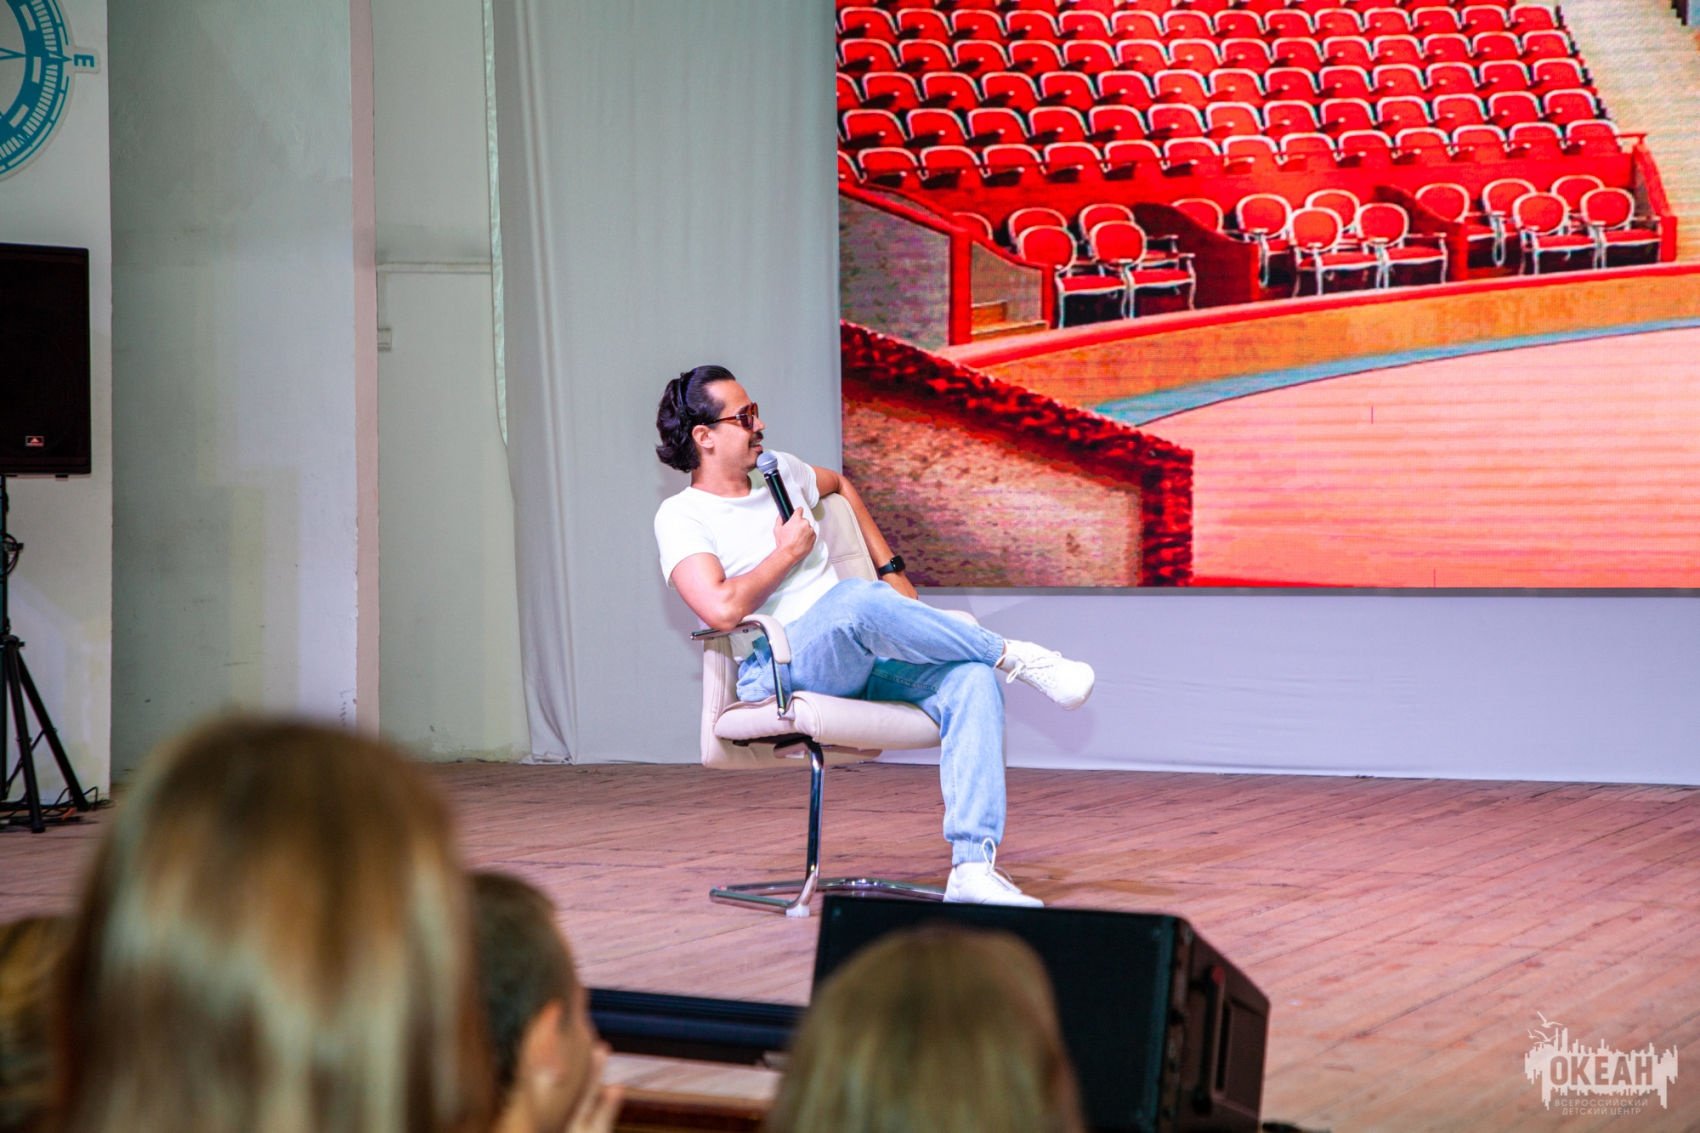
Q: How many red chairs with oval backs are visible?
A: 15